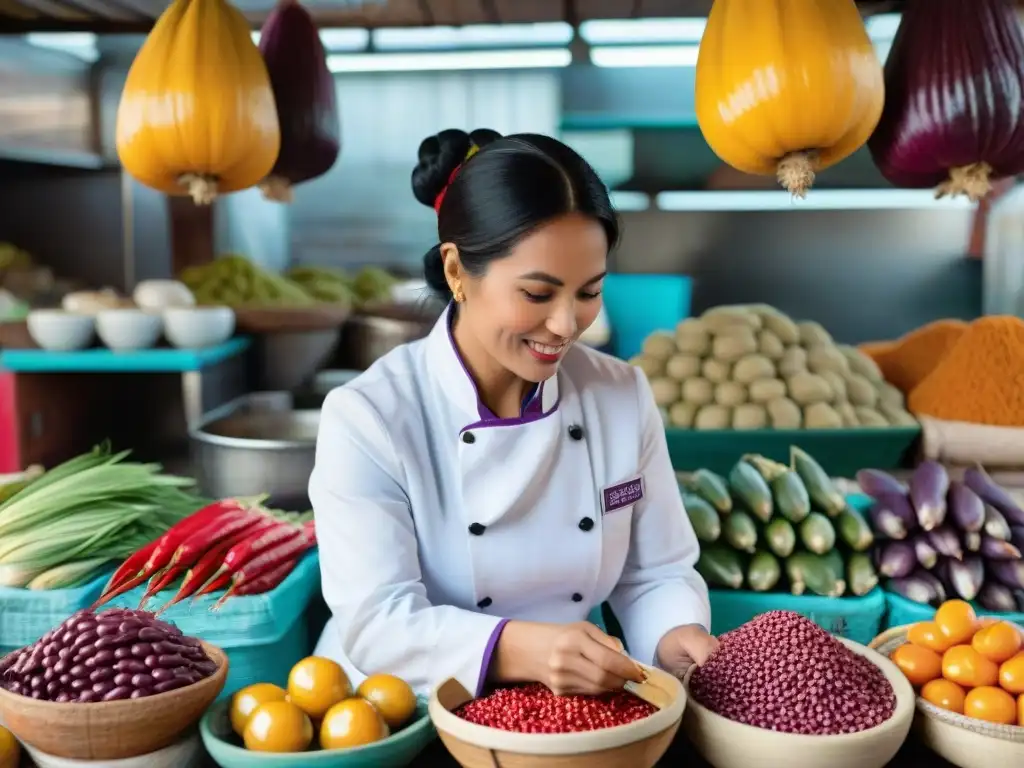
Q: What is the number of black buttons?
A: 6